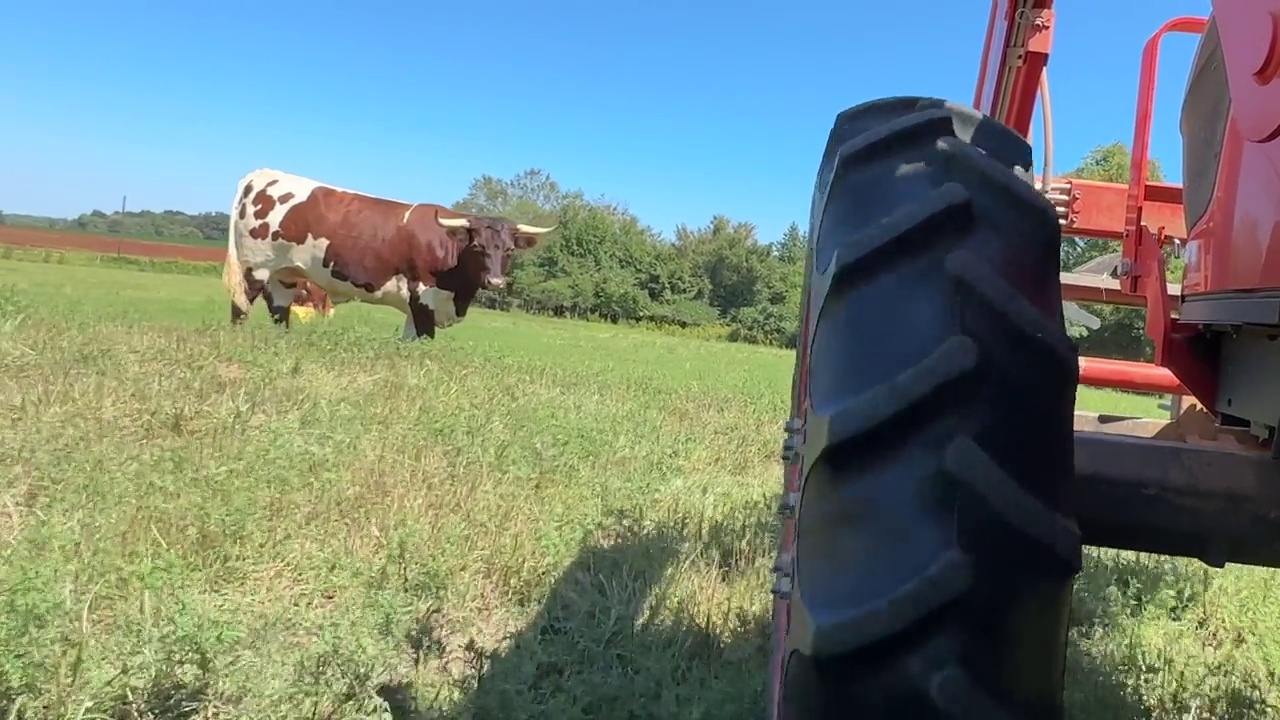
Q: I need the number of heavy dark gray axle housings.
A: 1